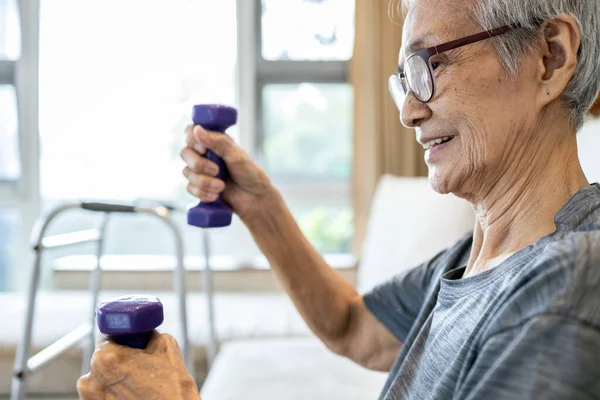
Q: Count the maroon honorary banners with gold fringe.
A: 0